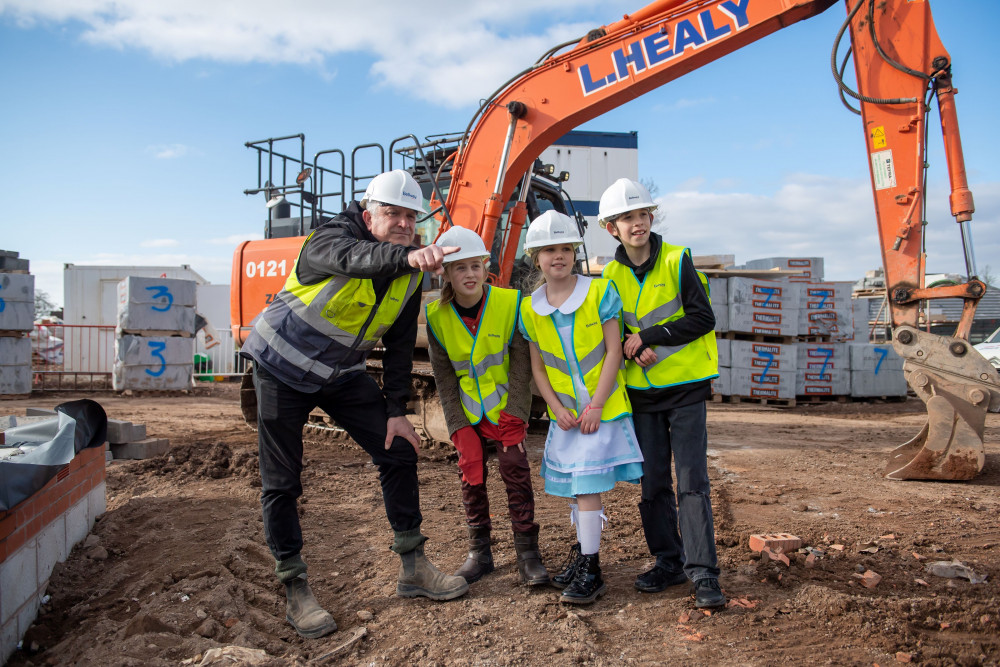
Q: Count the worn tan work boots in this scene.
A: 2